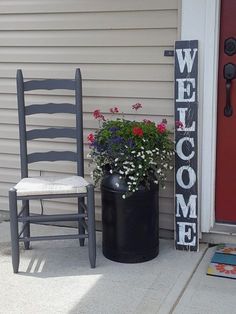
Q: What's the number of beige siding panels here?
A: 14